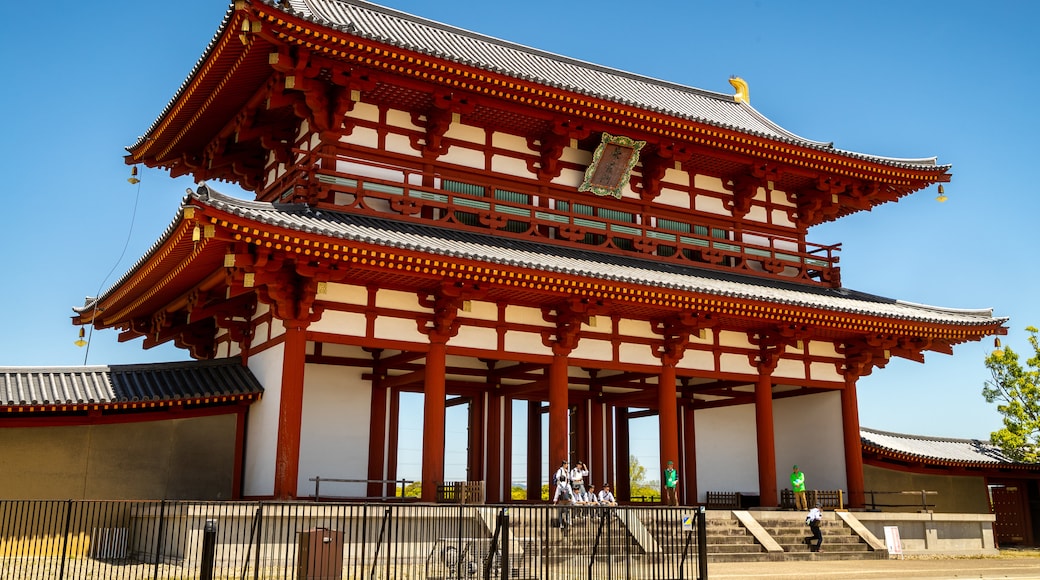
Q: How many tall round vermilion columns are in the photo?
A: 6